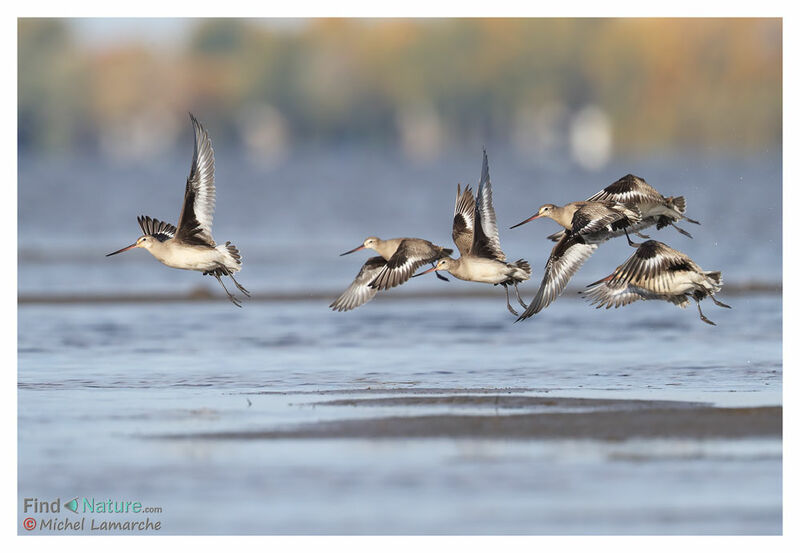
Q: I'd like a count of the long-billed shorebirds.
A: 6